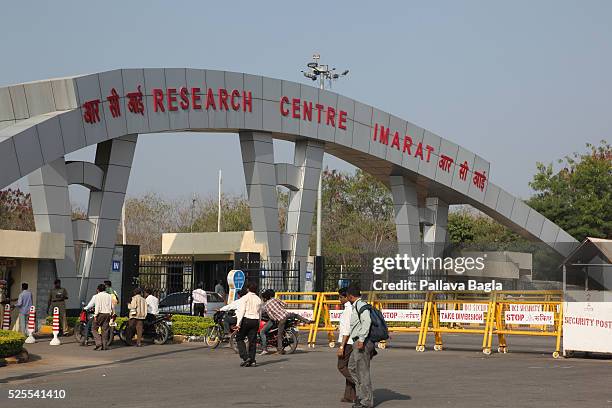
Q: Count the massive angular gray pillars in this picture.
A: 6